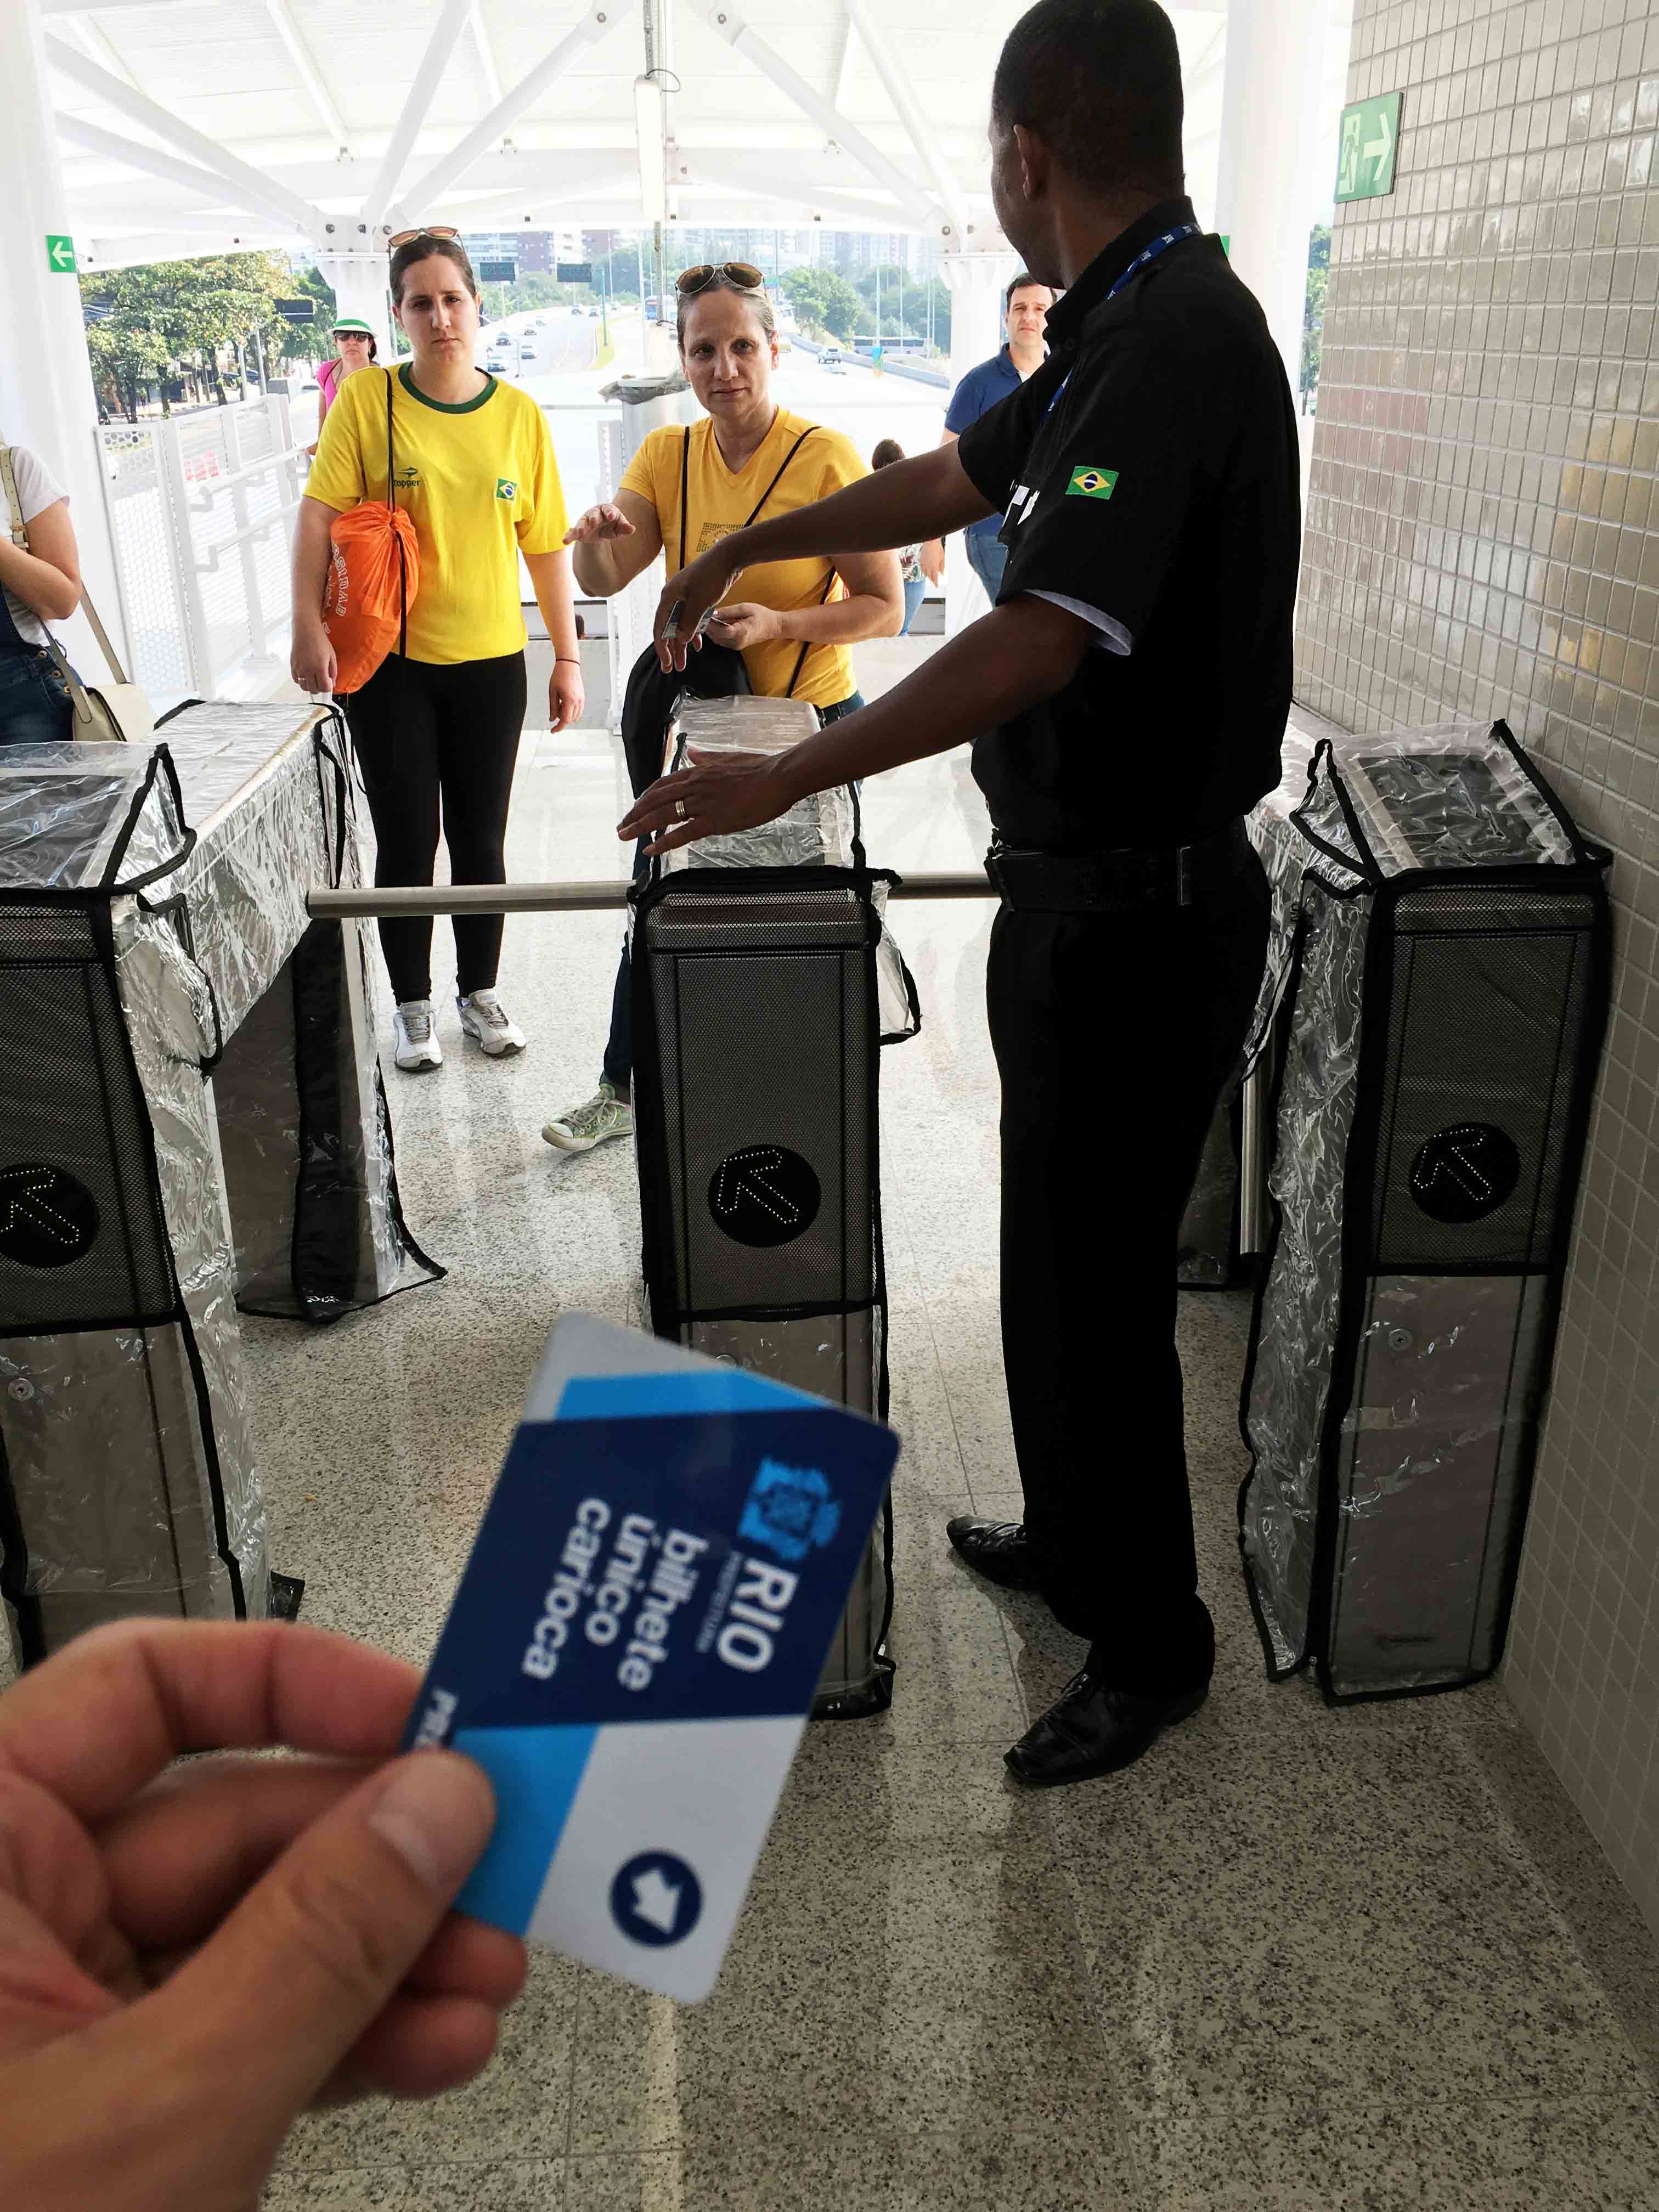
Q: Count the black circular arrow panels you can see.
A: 3